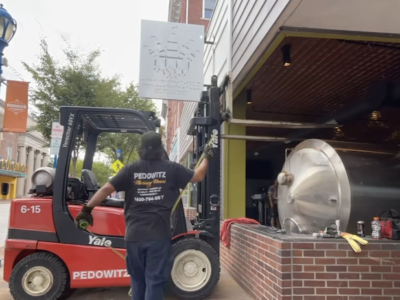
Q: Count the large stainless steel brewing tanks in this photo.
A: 1